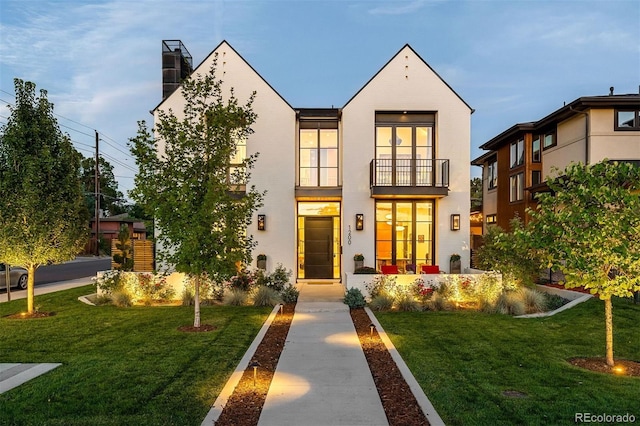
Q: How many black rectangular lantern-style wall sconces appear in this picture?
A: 3